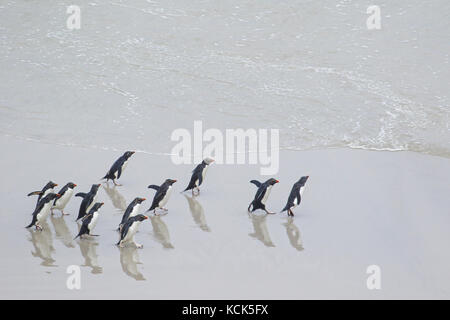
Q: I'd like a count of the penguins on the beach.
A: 12